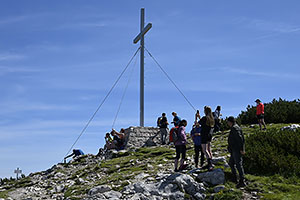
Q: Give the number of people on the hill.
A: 12